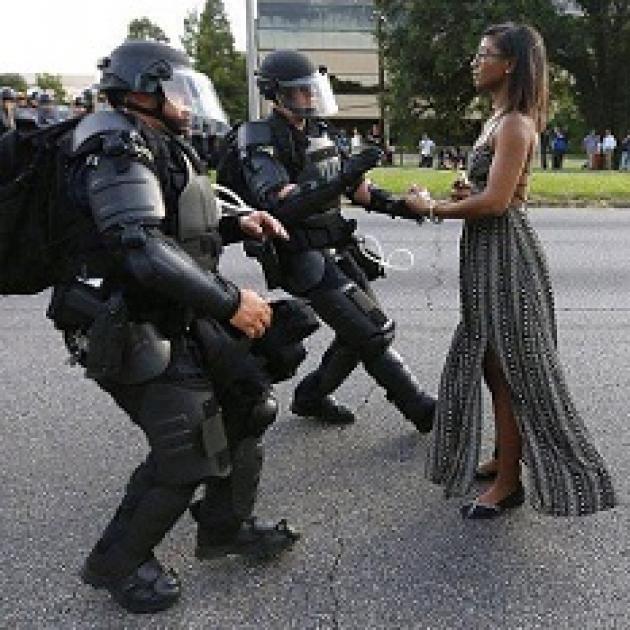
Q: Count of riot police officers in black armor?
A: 2